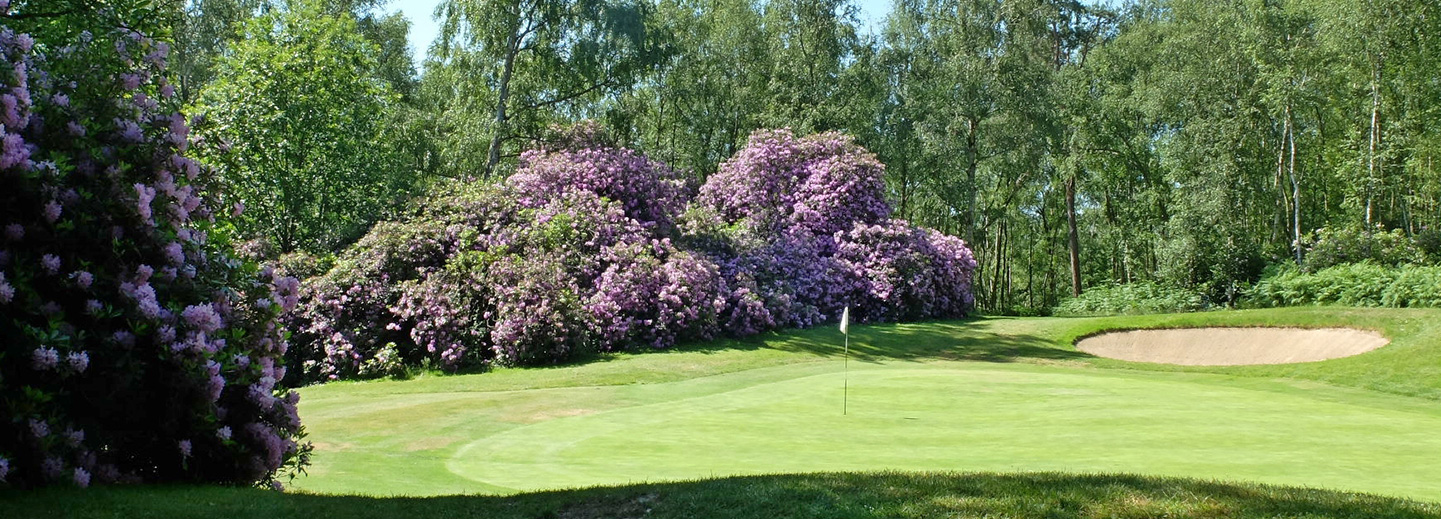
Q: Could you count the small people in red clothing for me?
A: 0